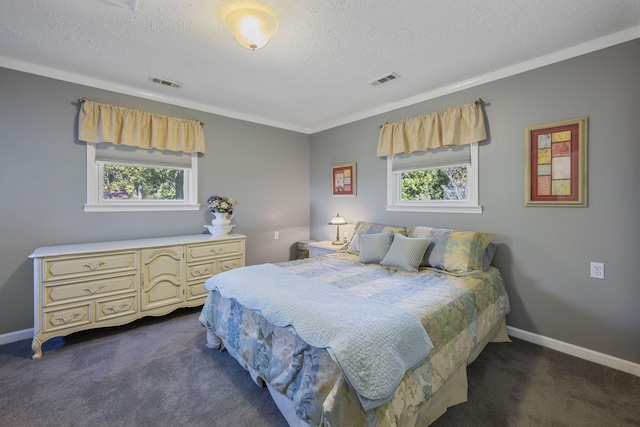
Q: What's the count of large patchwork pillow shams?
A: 2